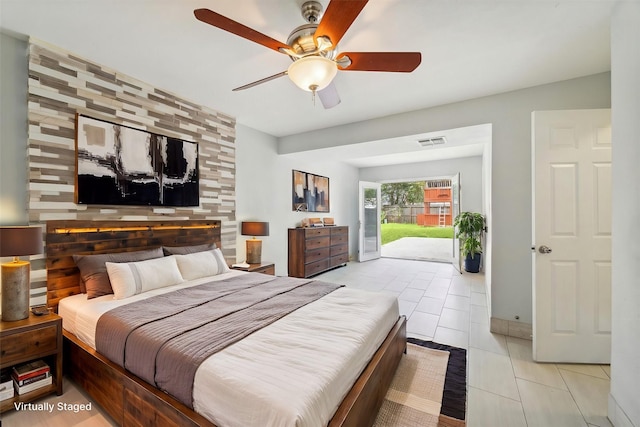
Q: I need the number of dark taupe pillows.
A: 2